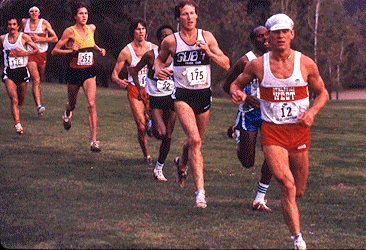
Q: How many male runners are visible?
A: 8